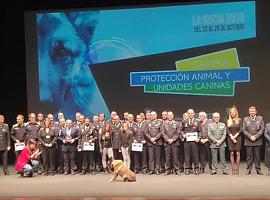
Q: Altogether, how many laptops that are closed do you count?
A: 0